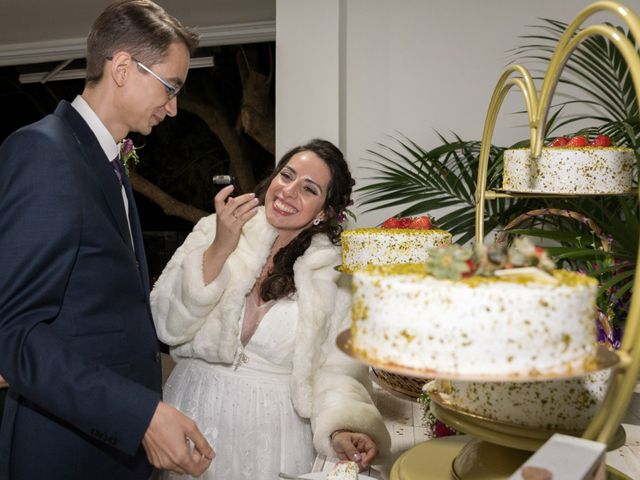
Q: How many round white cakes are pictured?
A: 4